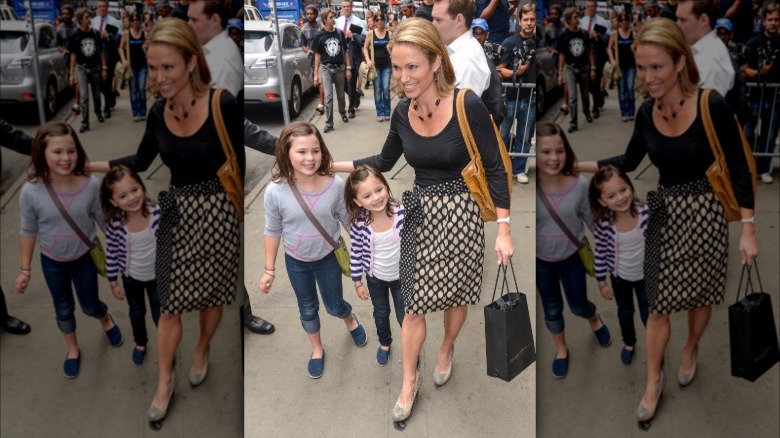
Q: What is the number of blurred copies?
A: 2